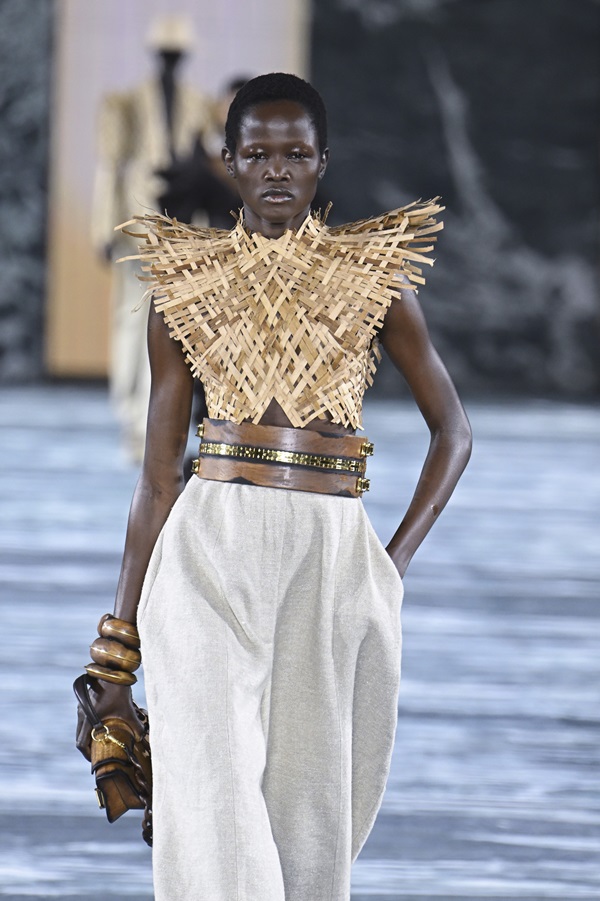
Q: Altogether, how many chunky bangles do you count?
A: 3